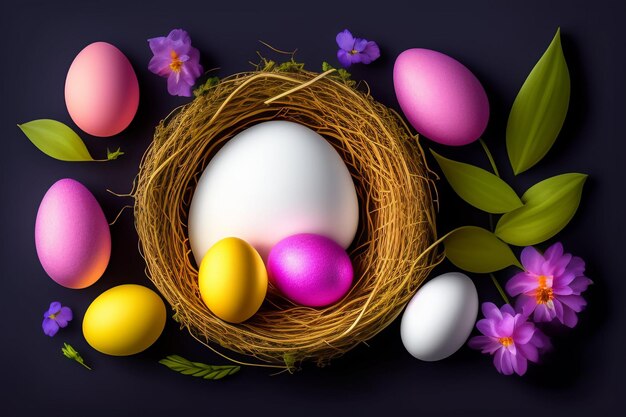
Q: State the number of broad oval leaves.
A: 5